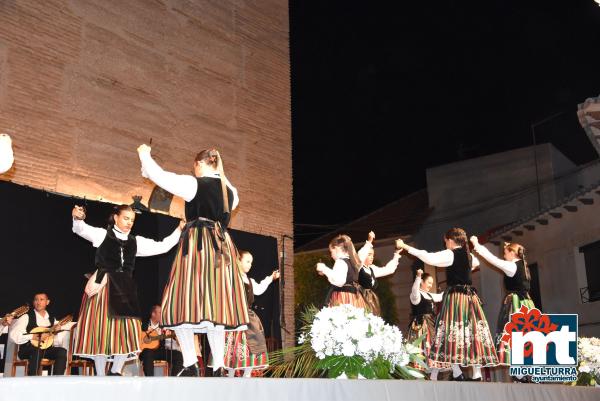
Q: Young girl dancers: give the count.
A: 8